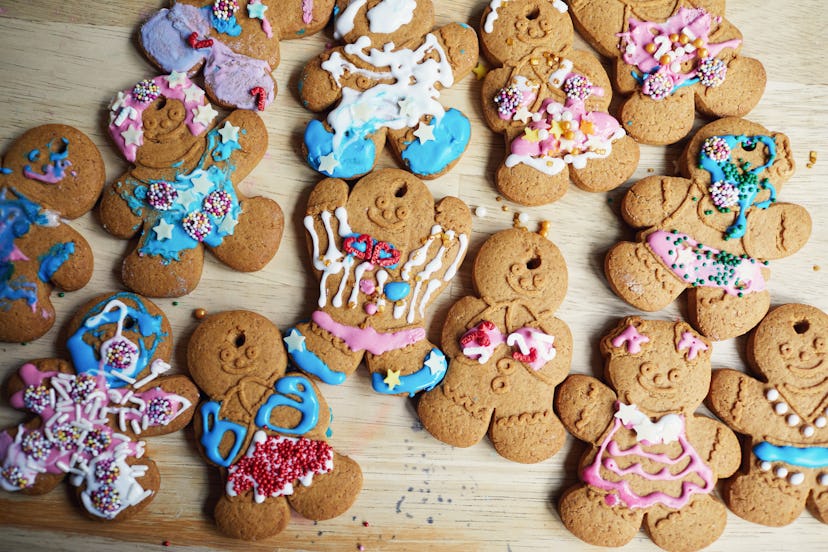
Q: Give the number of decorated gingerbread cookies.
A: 13